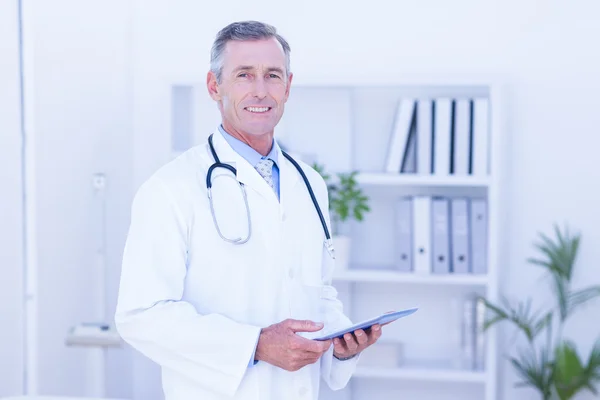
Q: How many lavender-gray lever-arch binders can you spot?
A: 4